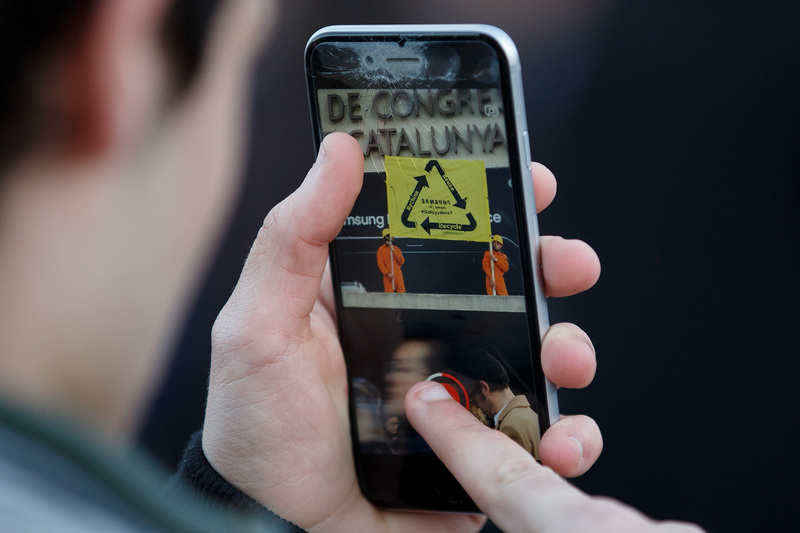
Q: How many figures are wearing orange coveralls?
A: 2